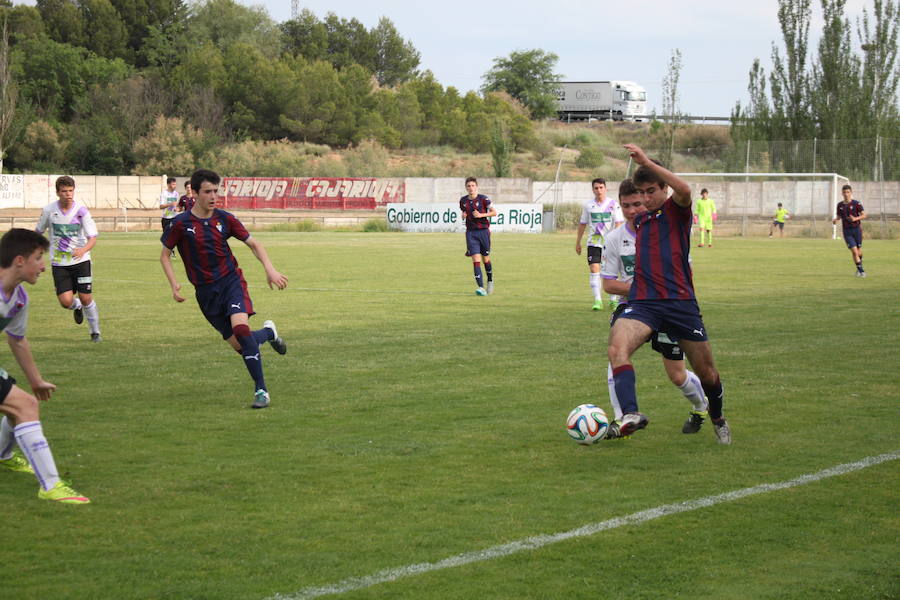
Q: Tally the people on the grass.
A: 12